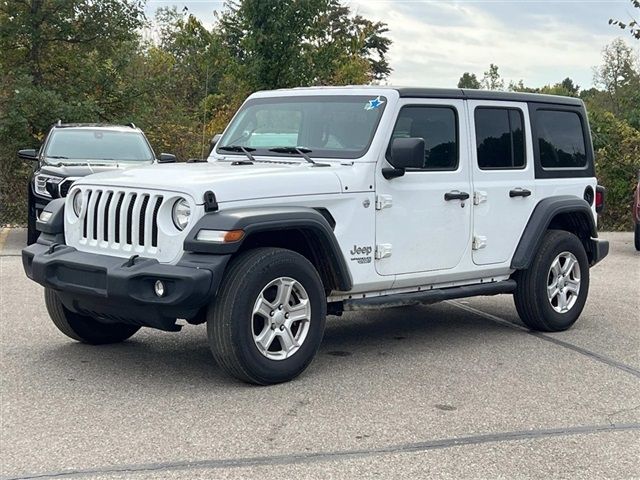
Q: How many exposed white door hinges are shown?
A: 4